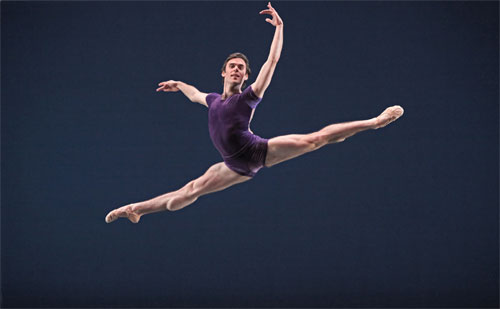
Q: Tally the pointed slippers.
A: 2